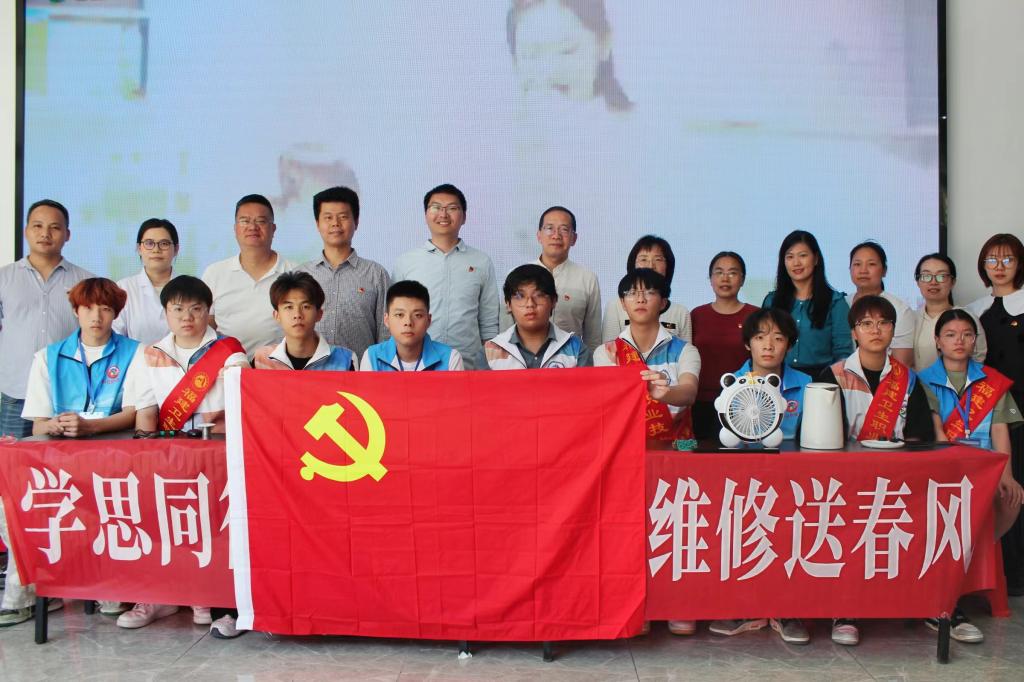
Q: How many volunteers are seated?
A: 9